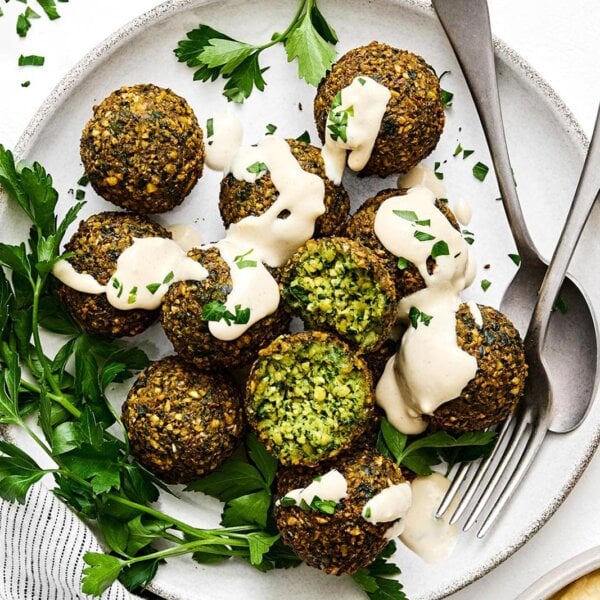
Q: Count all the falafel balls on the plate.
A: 11